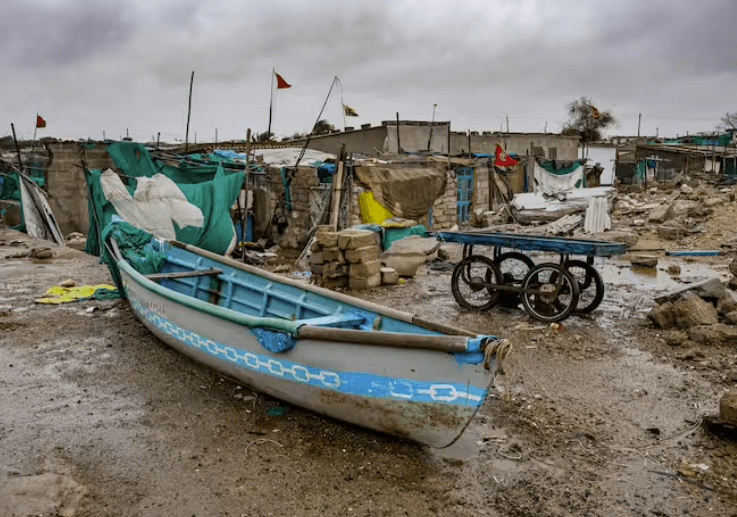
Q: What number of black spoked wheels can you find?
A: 4